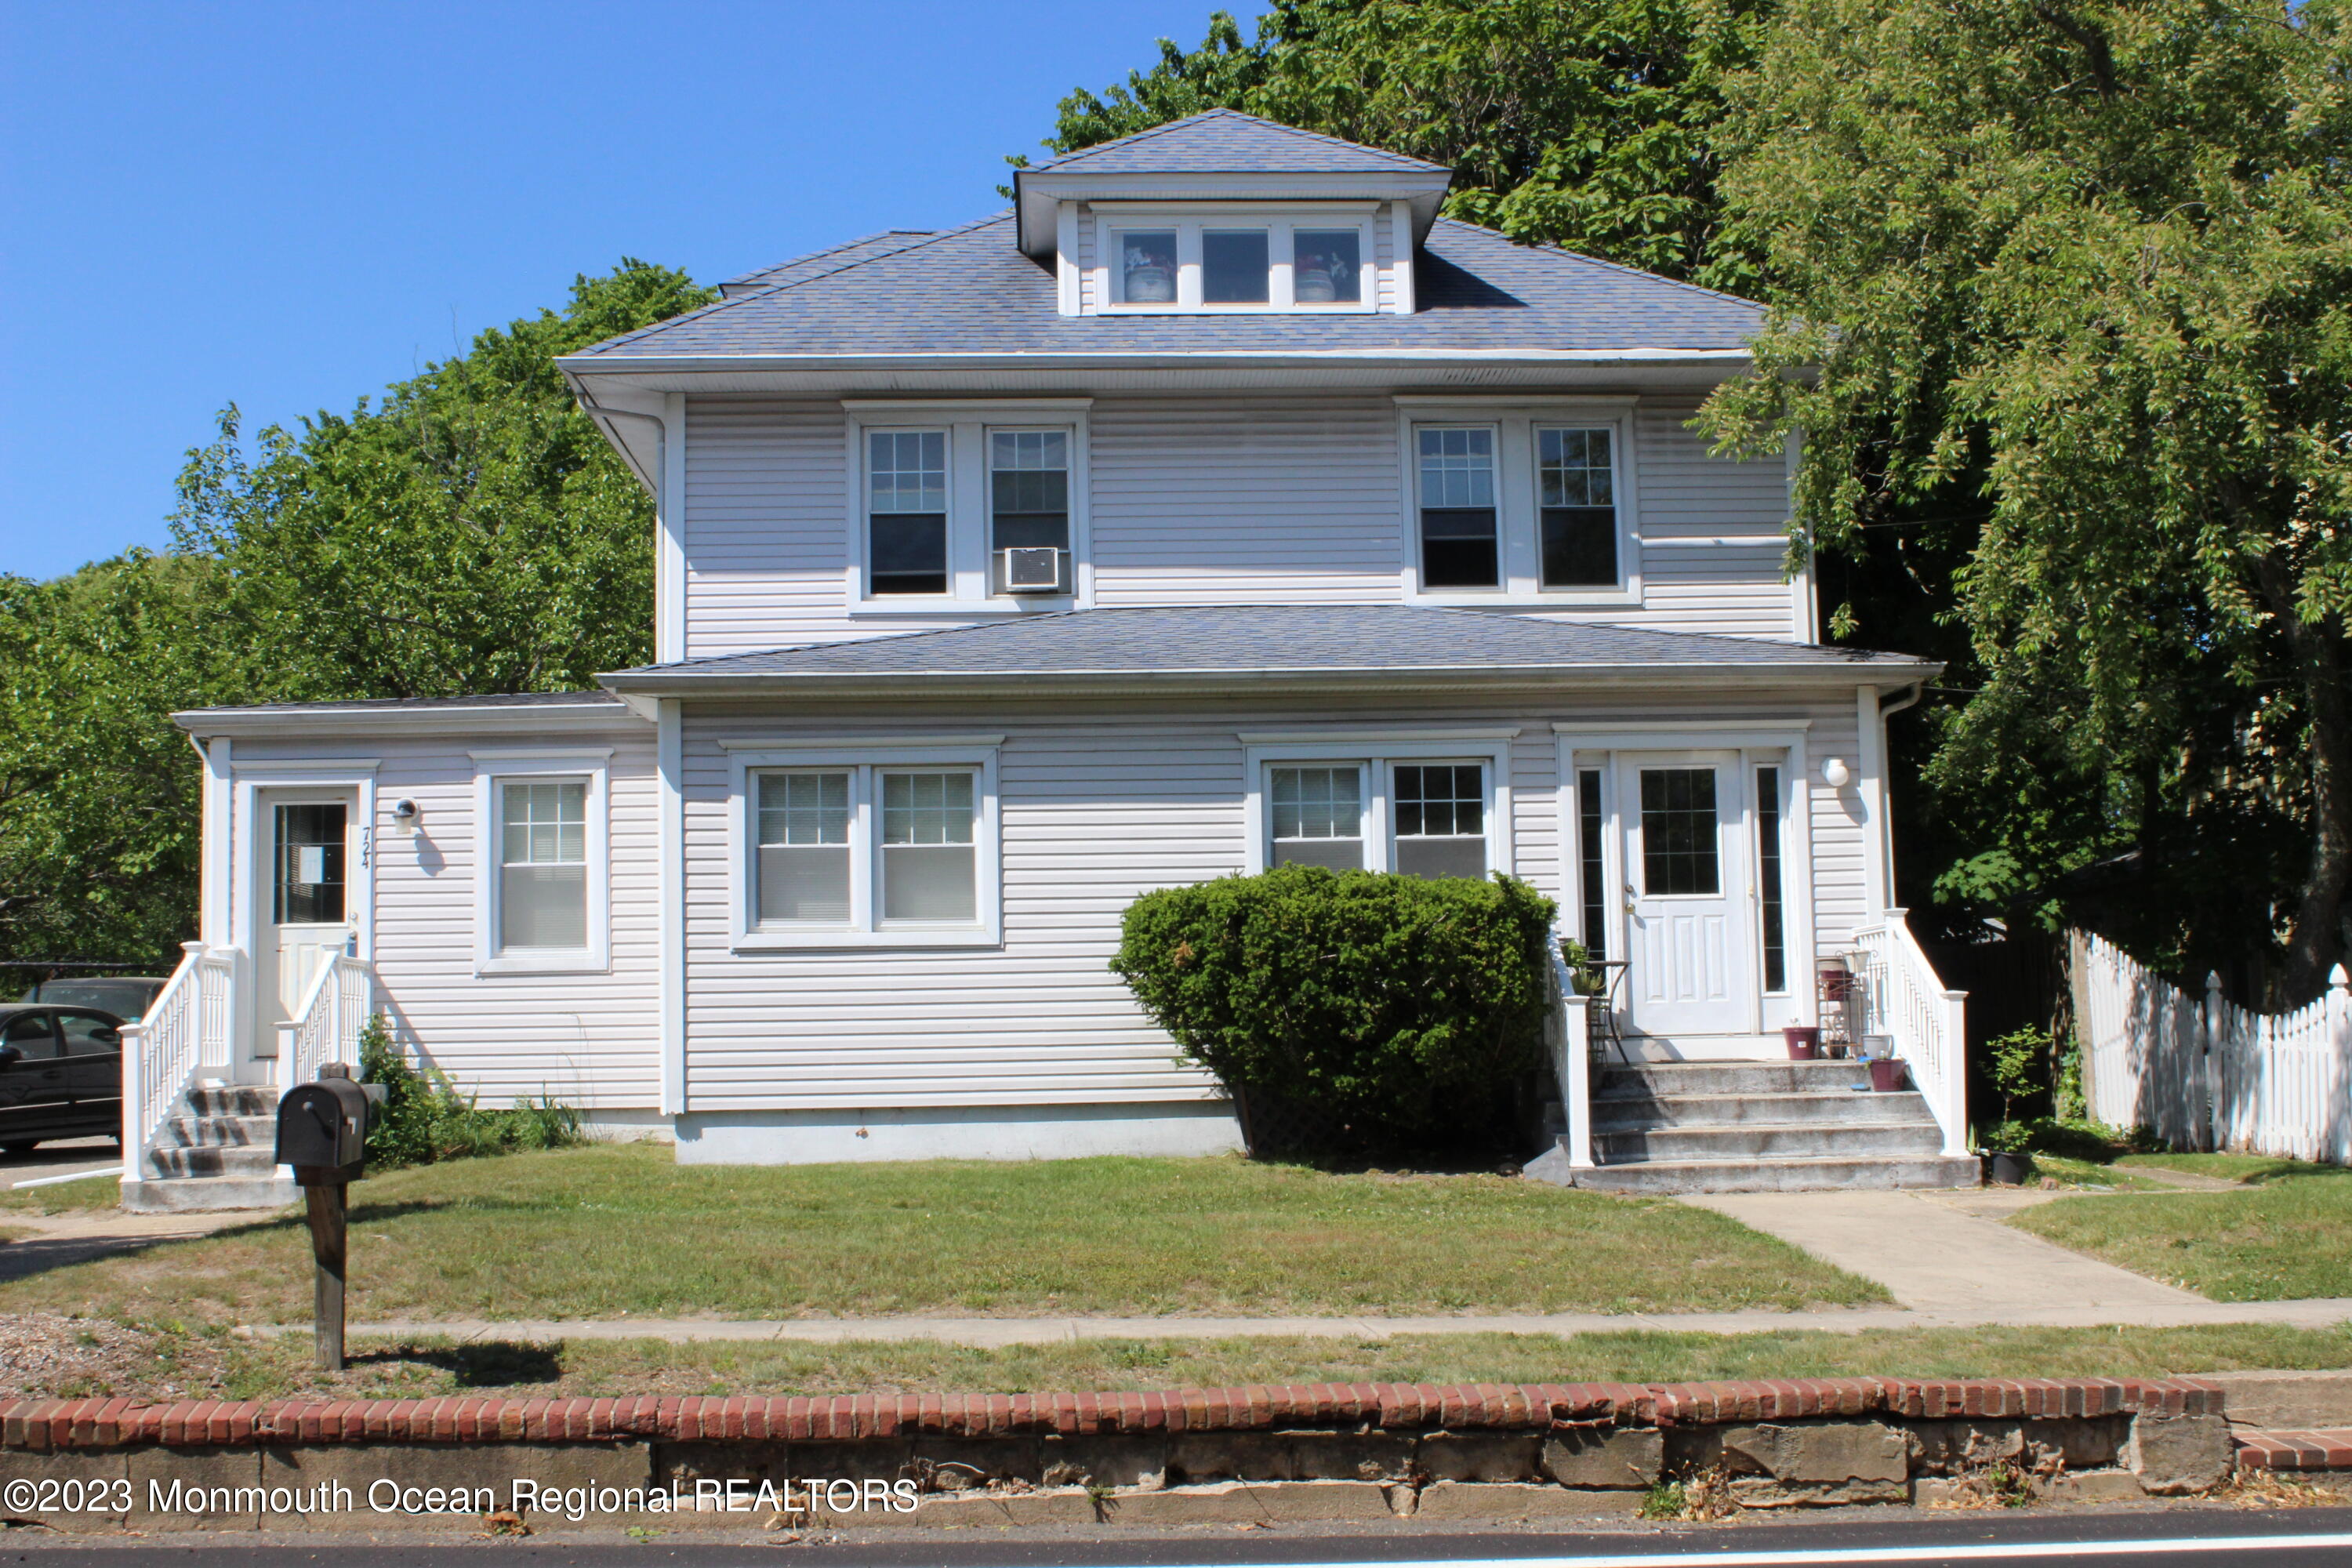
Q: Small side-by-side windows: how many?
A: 3